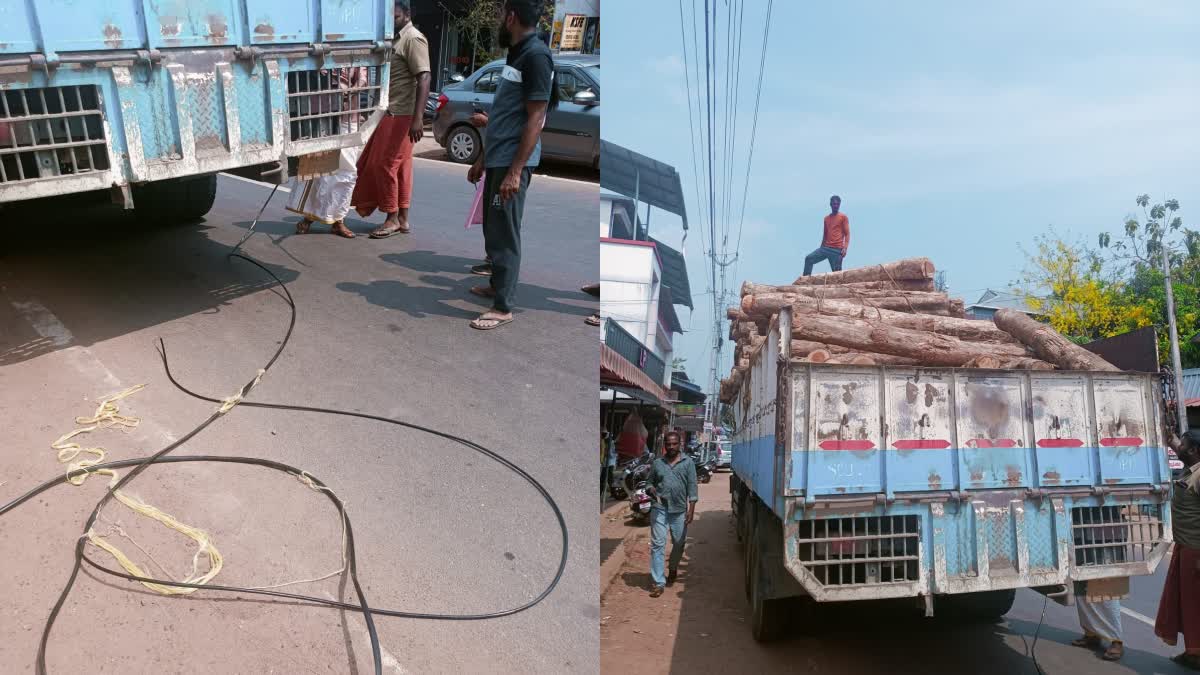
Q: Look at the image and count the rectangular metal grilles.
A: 4